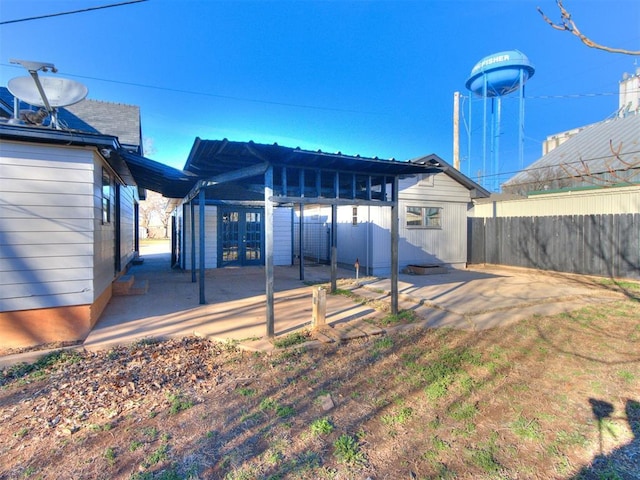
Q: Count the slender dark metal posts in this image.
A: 6